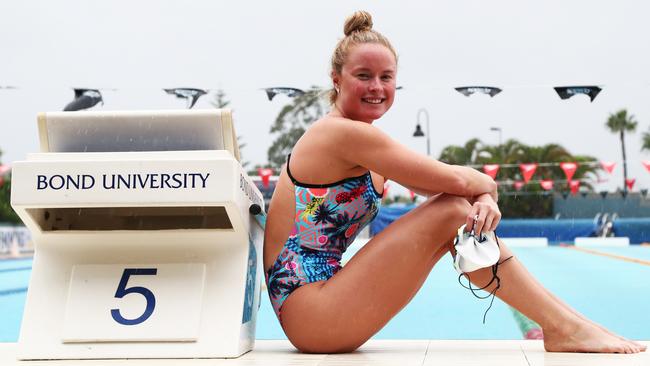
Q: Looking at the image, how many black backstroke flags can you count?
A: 5